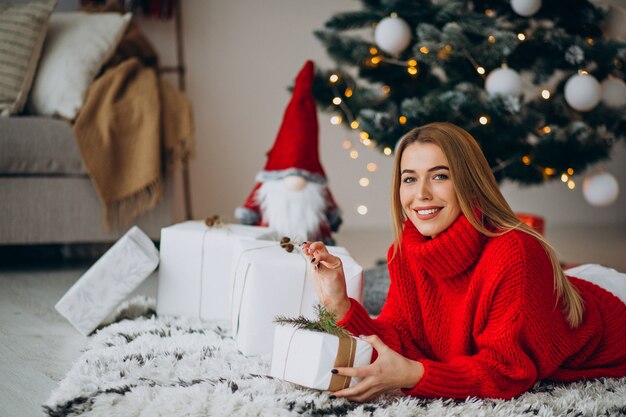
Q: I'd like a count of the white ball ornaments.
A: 6